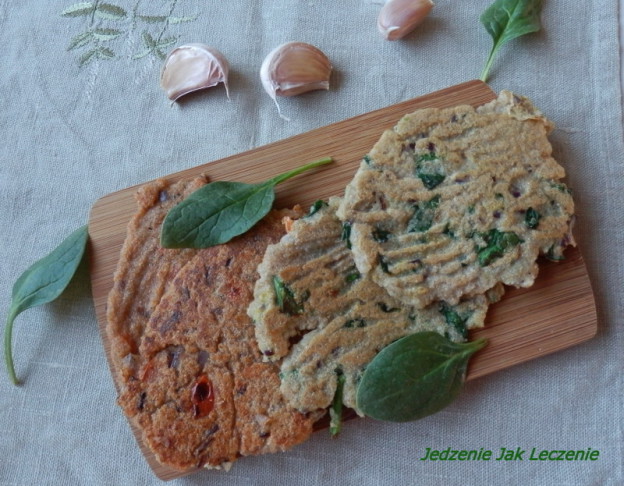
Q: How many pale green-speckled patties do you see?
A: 2